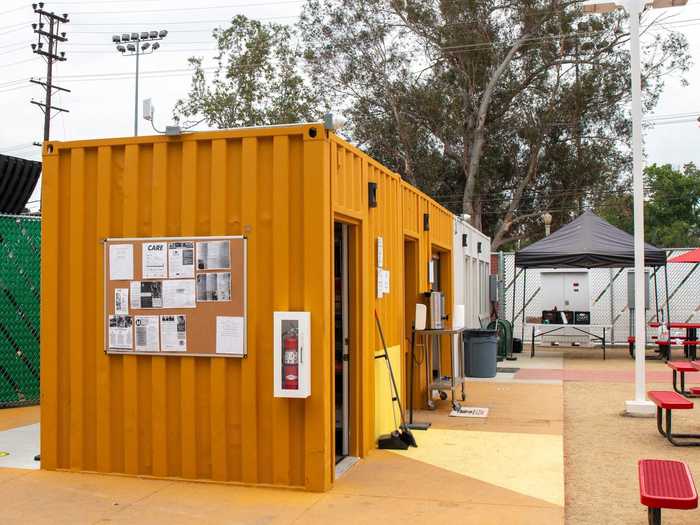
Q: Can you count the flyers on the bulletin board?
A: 12